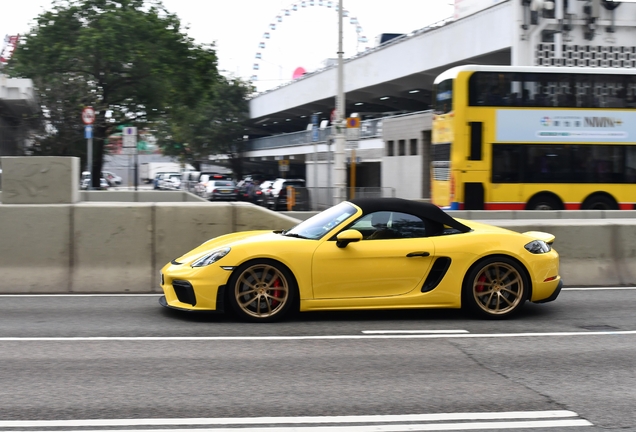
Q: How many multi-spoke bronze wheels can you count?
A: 2